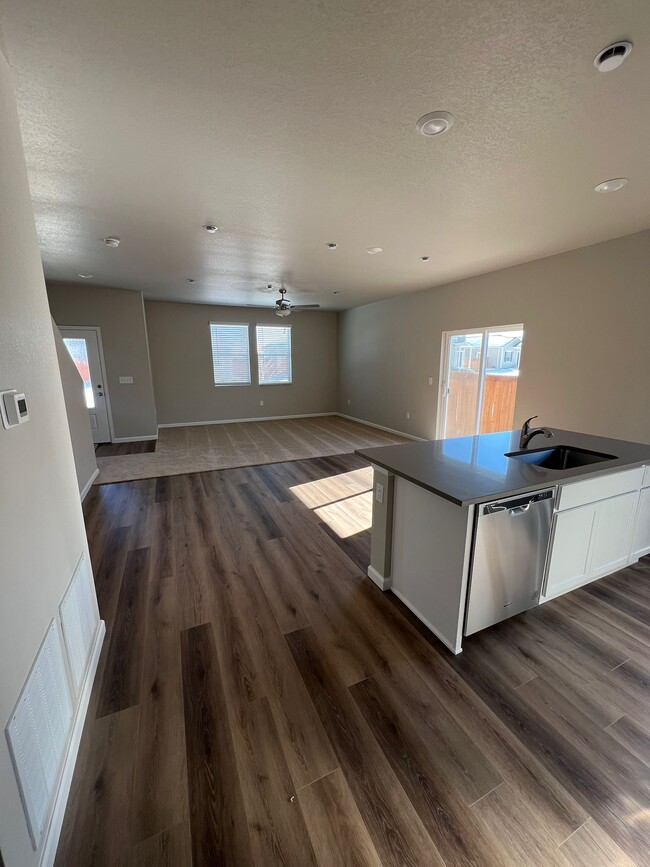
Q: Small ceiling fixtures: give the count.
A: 12